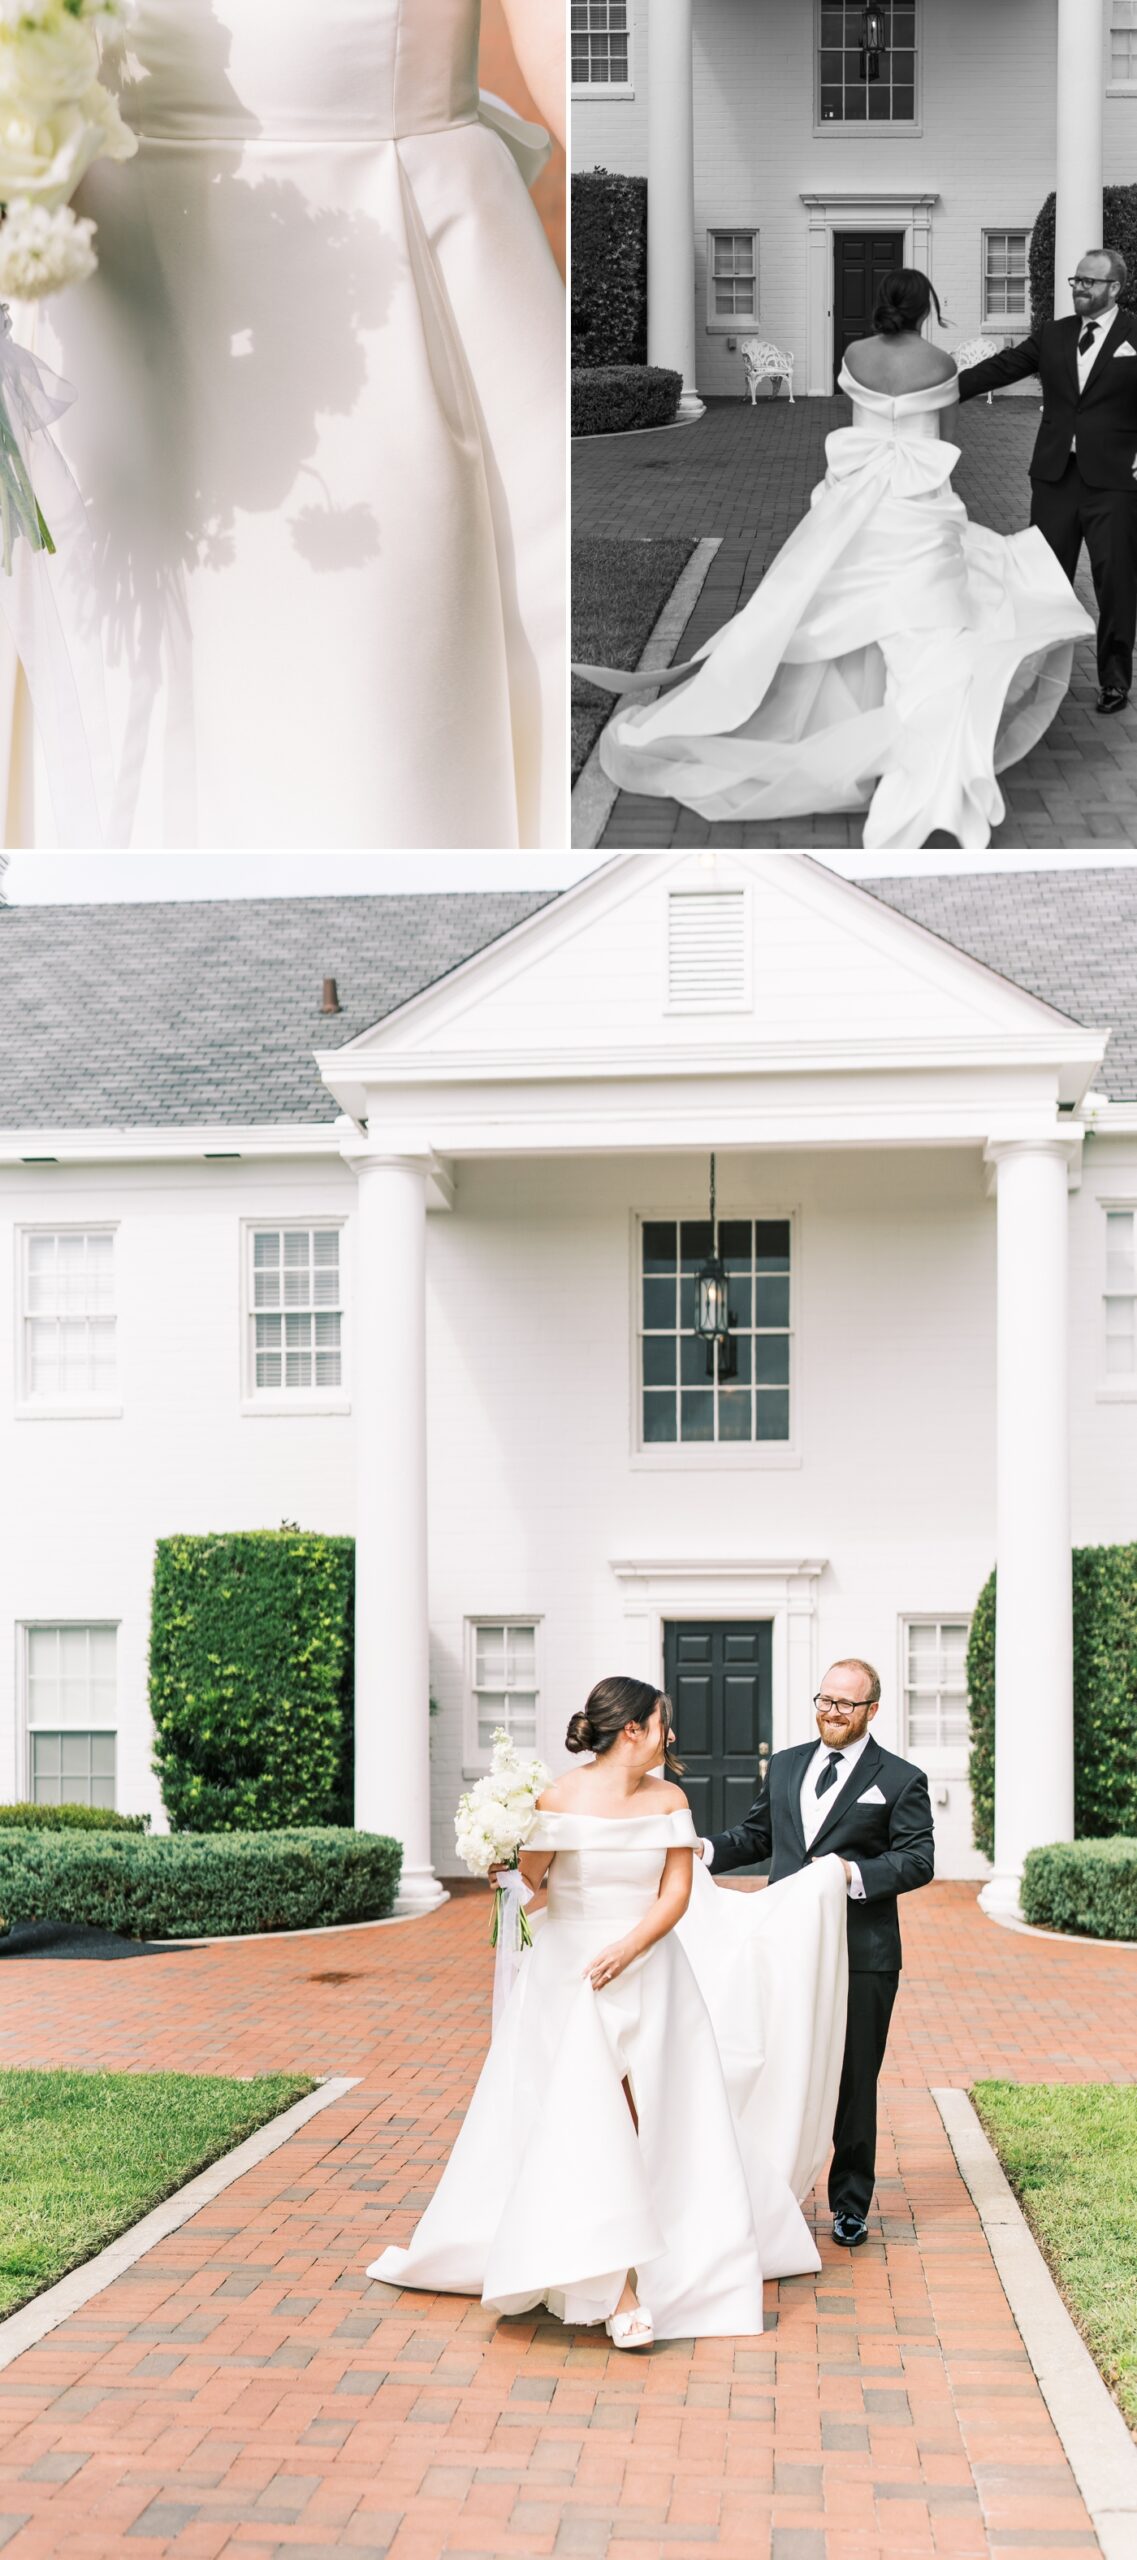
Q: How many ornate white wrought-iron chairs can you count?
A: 2